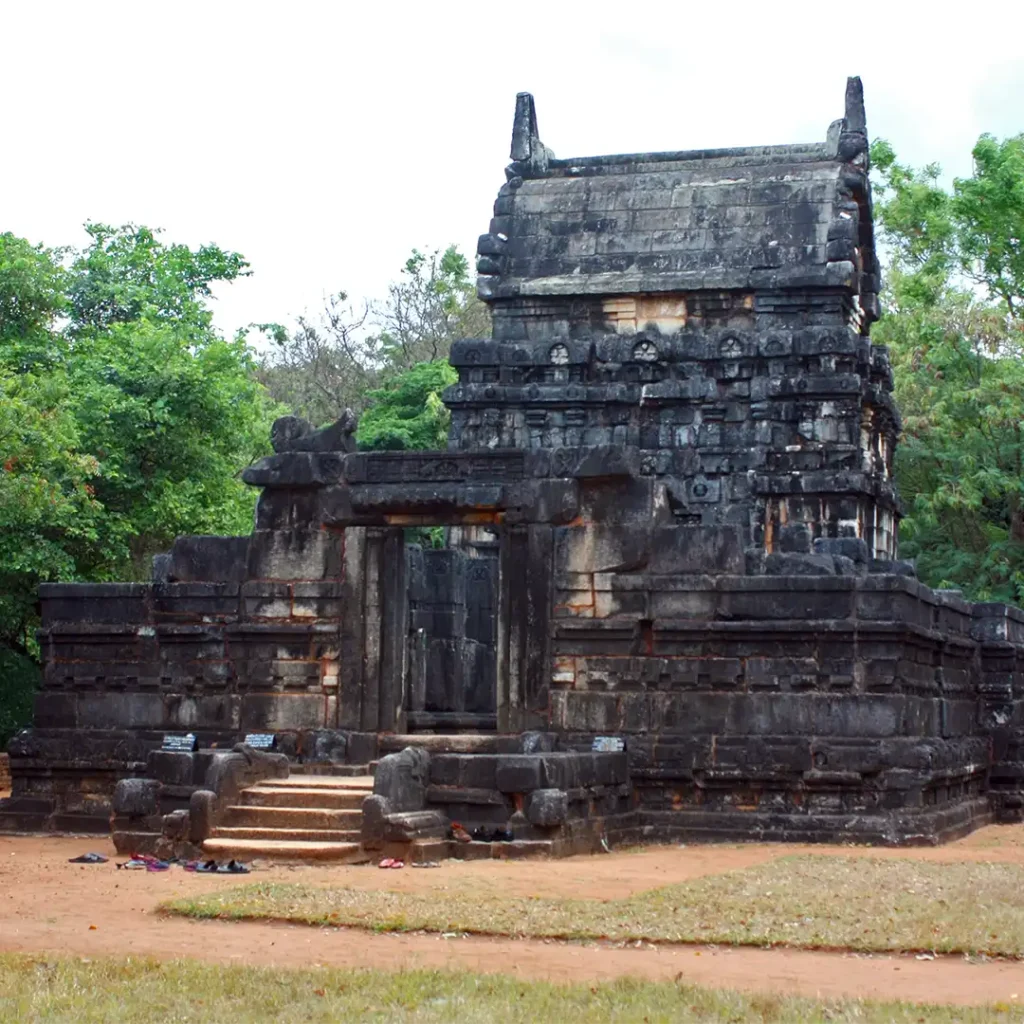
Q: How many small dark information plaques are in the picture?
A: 3